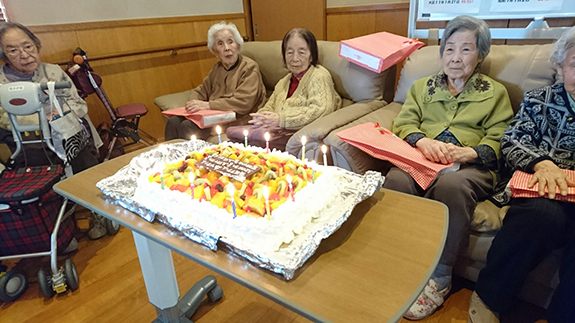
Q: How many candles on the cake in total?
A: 13